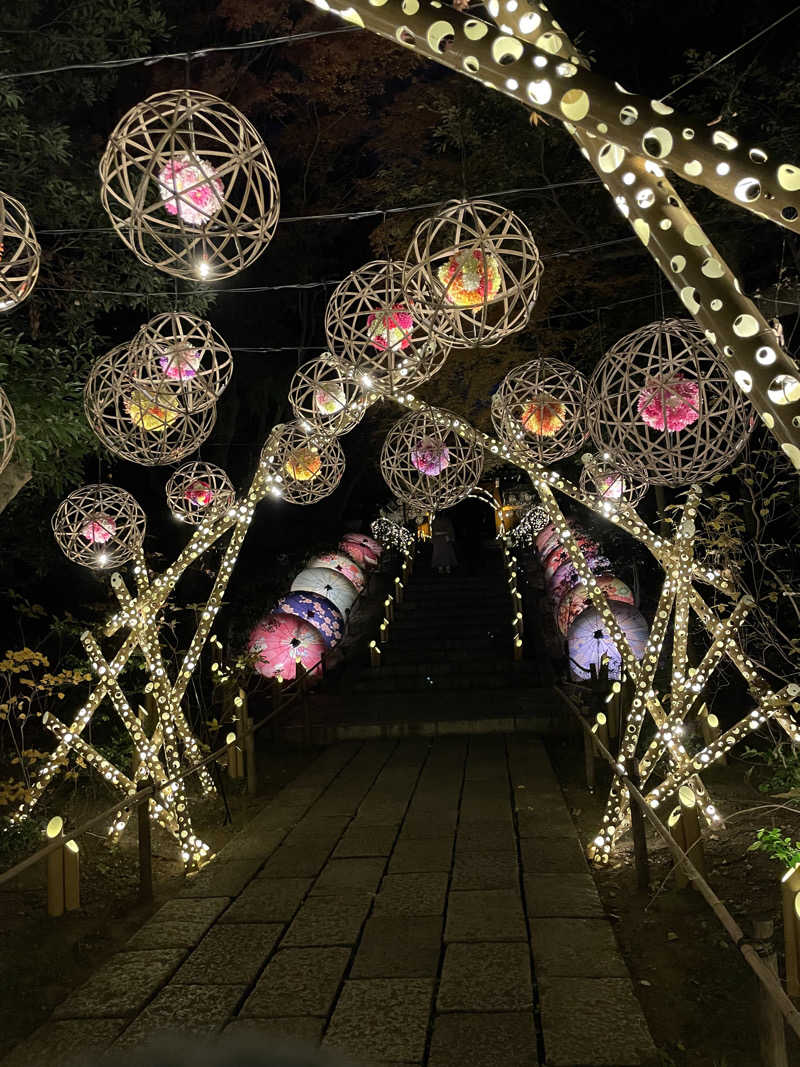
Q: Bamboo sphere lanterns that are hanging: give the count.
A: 15